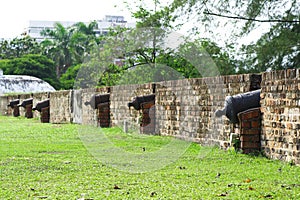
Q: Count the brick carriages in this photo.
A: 6